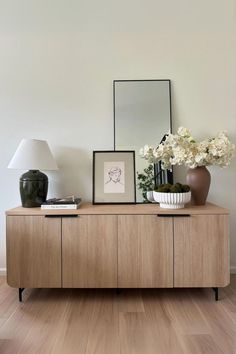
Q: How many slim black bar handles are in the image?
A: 2